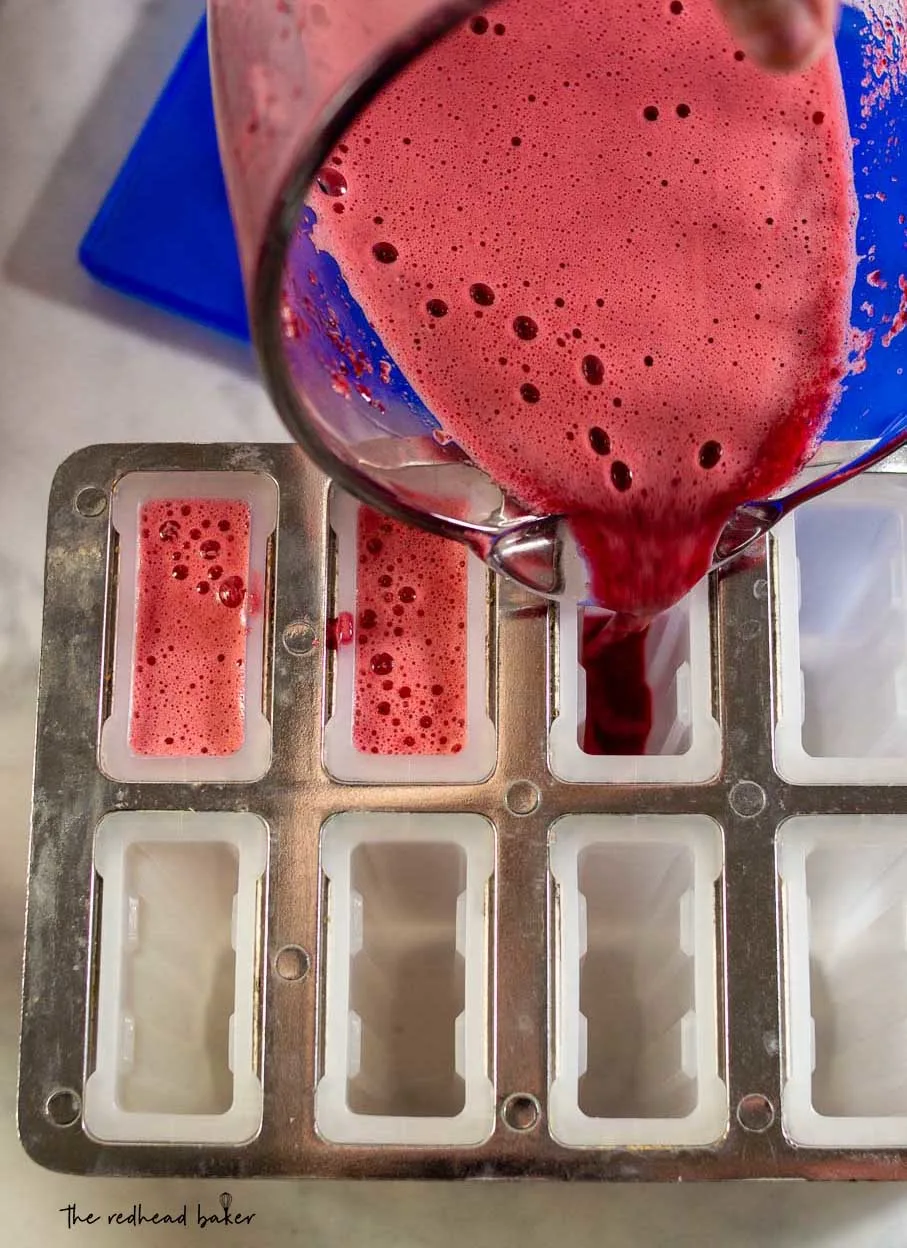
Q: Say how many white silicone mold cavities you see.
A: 8